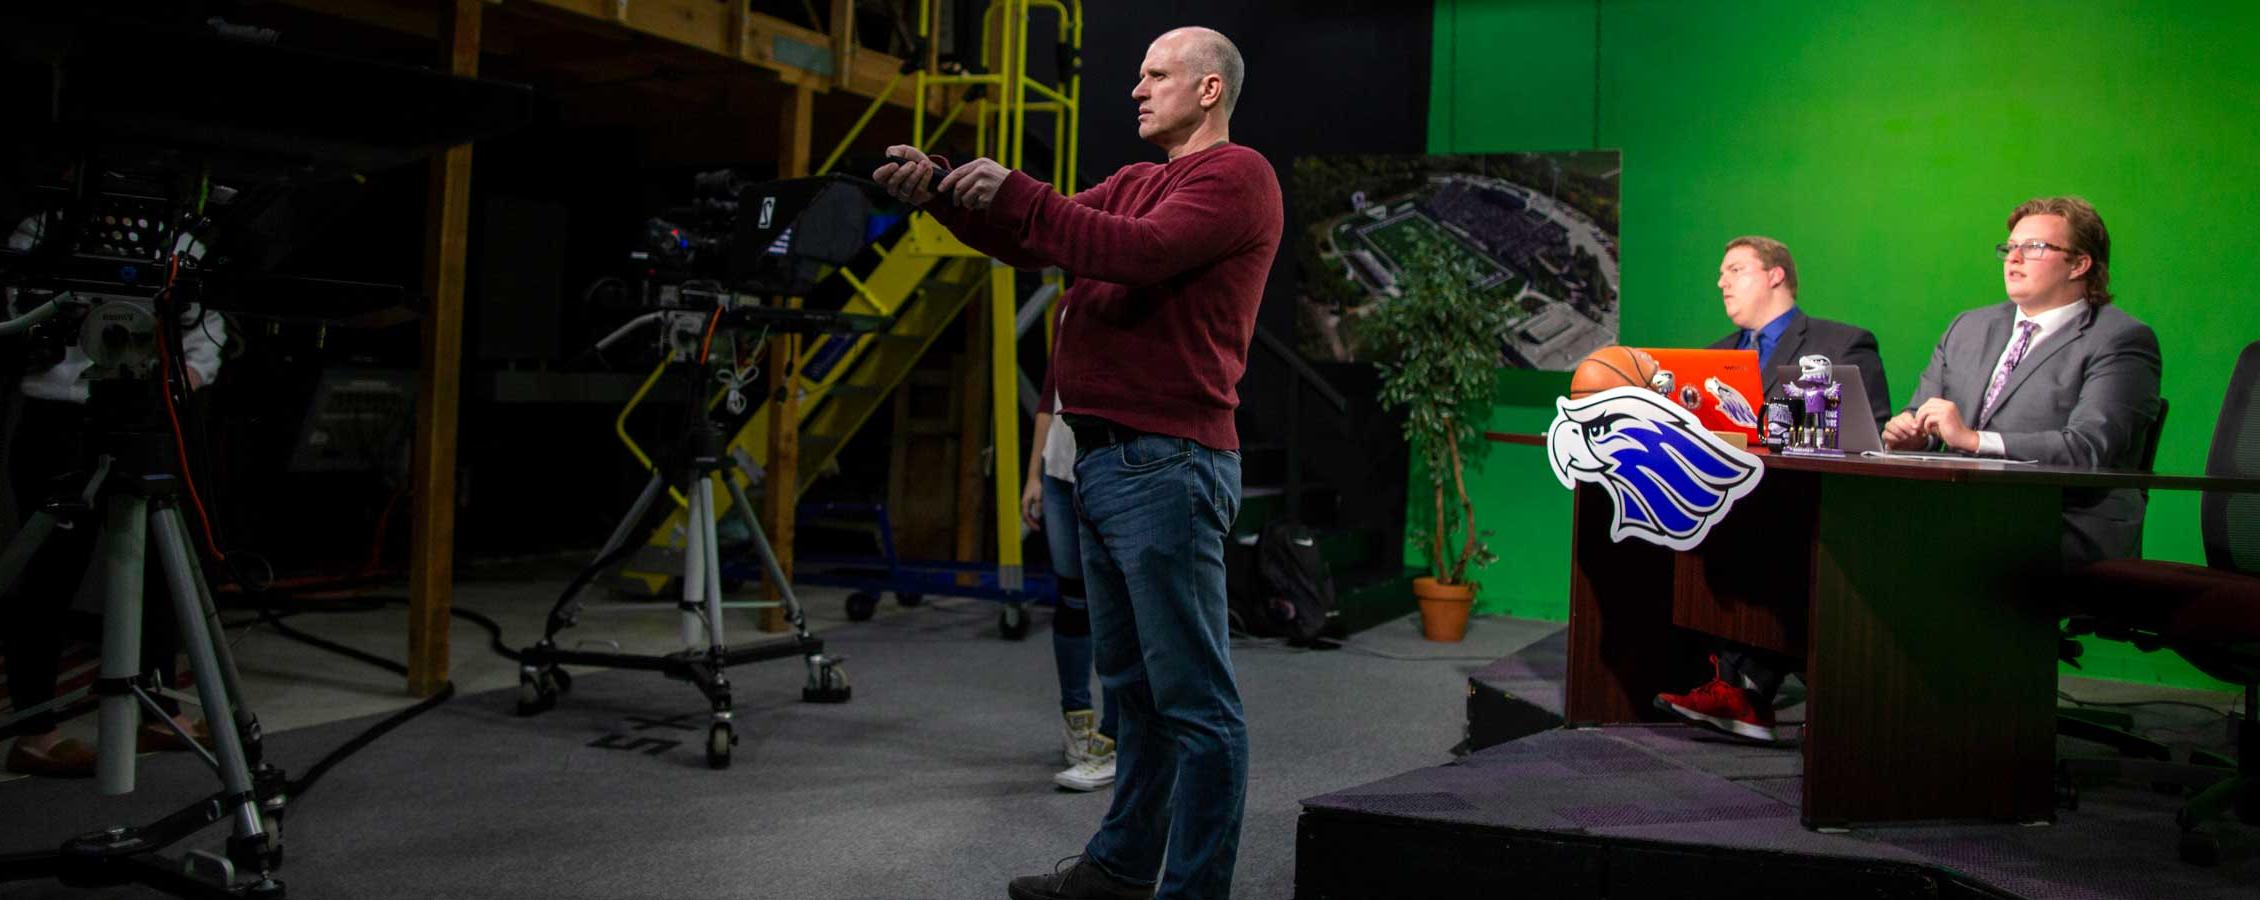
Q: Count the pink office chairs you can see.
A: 0